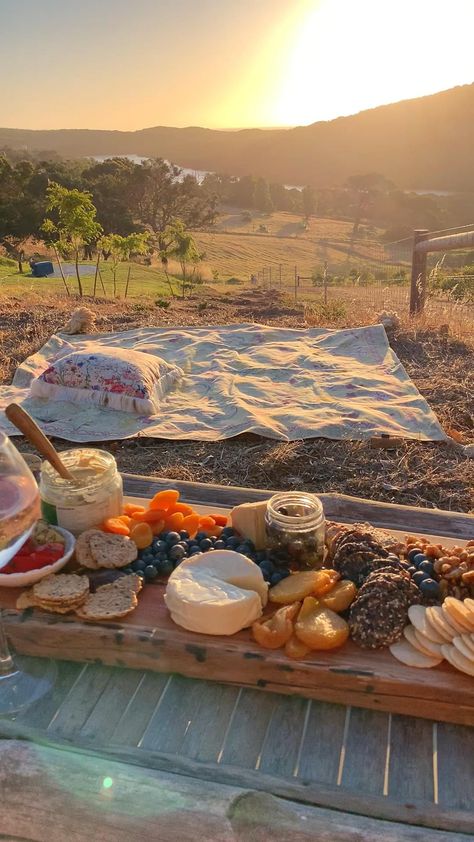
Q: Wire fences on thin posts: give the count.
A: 1